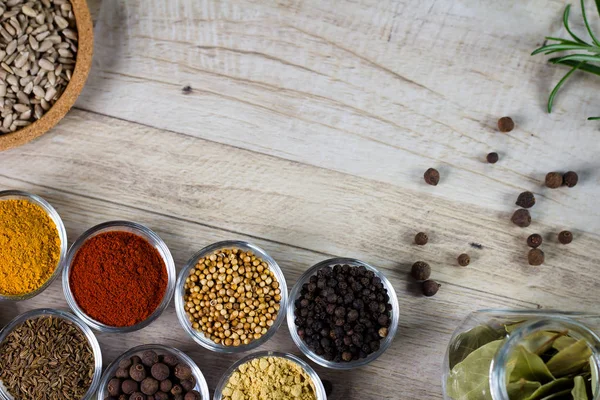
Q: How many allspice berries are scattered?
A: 14